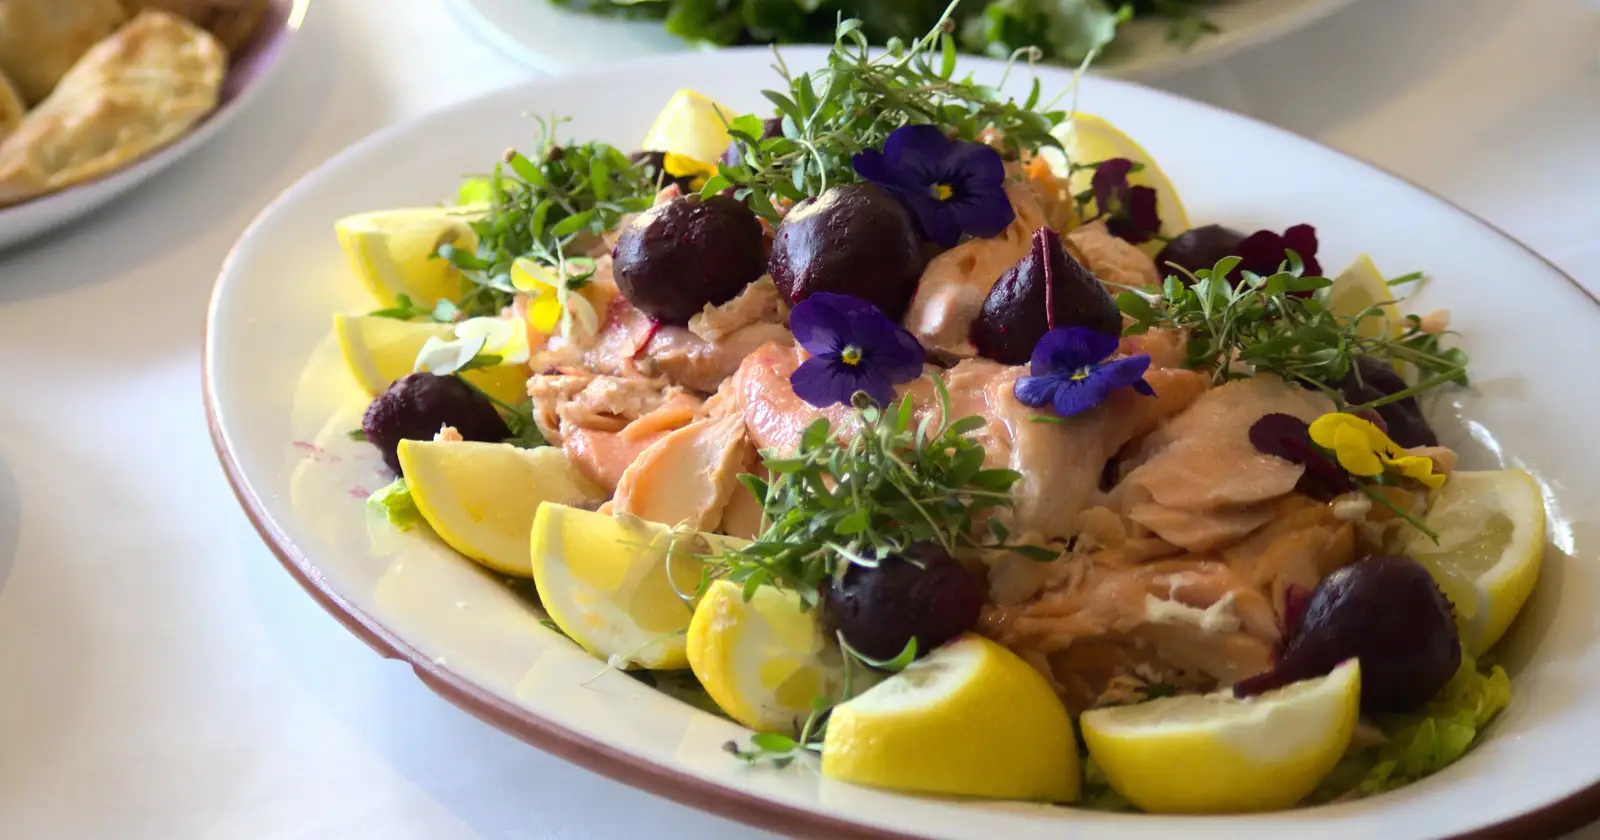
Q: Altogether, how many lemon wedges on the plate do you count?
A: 11